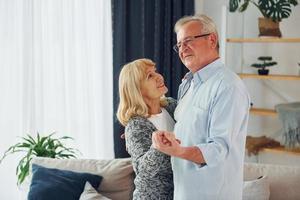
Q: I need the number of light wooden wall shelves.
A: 4